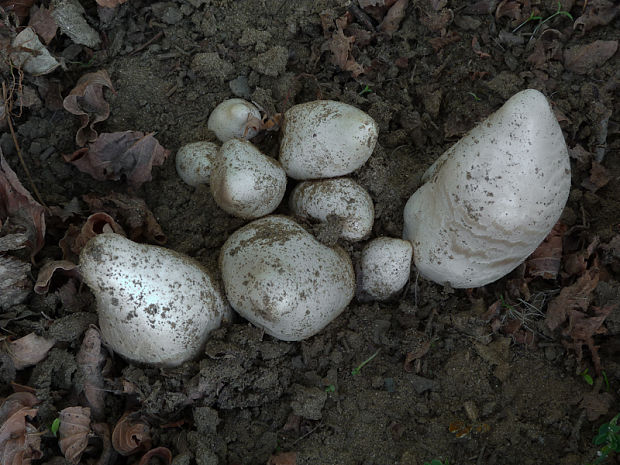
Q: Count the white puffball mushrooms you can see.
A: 9